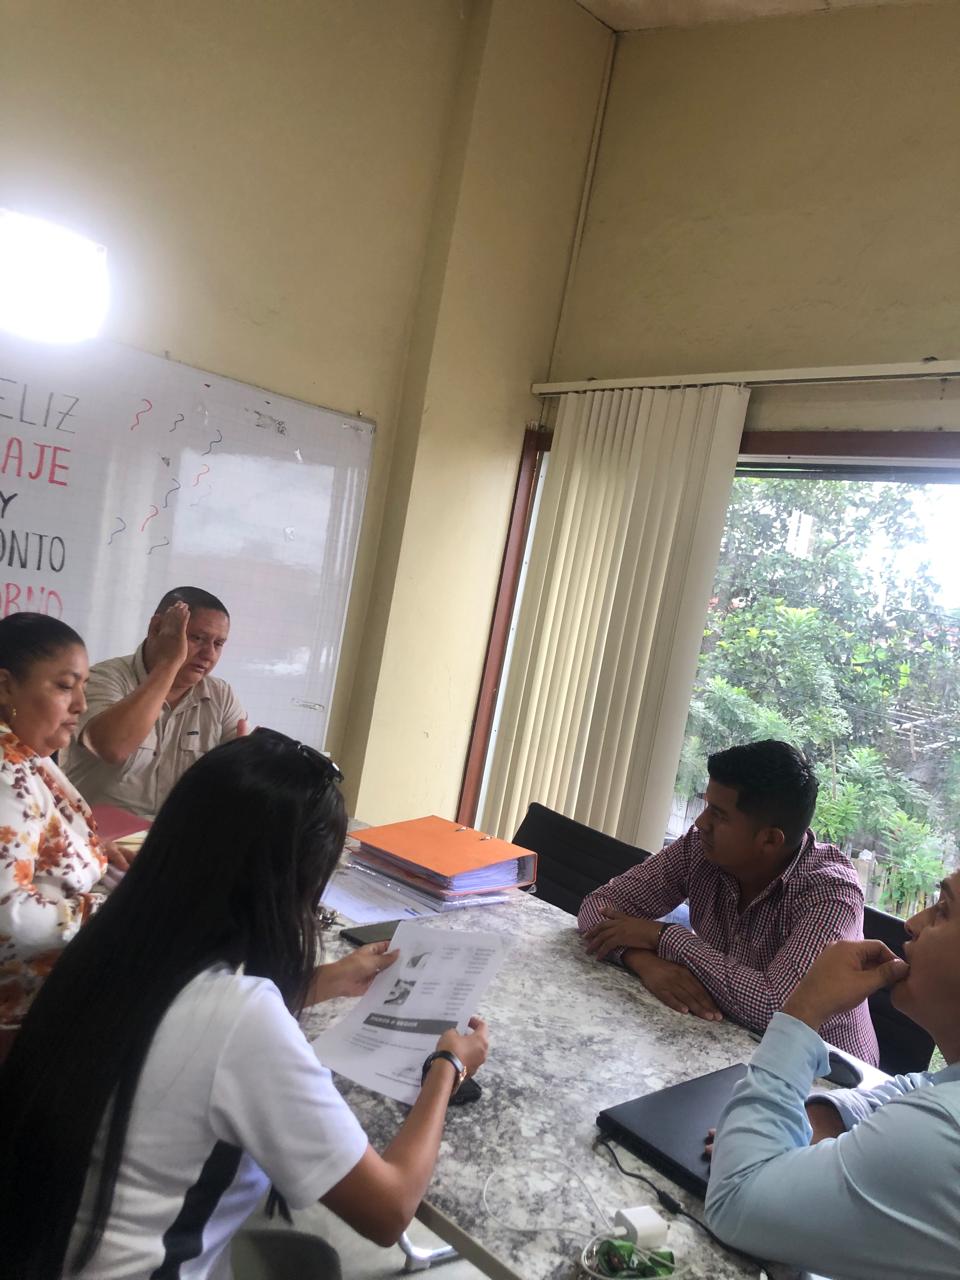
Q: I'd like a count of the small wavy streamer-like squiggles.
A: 9